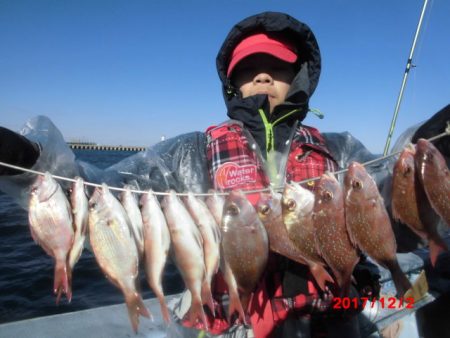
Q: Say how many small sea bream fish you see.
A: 15